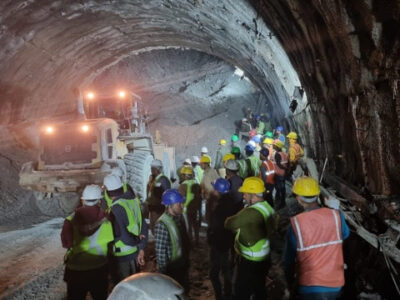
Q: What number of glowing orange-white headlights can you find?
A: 4